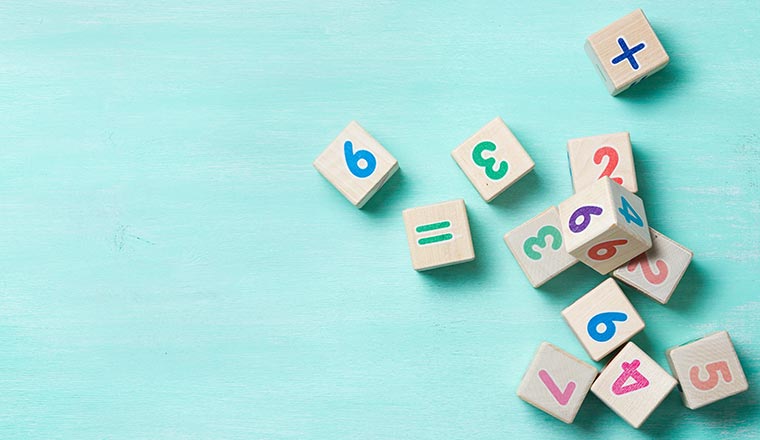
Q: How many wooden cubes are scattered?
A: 12